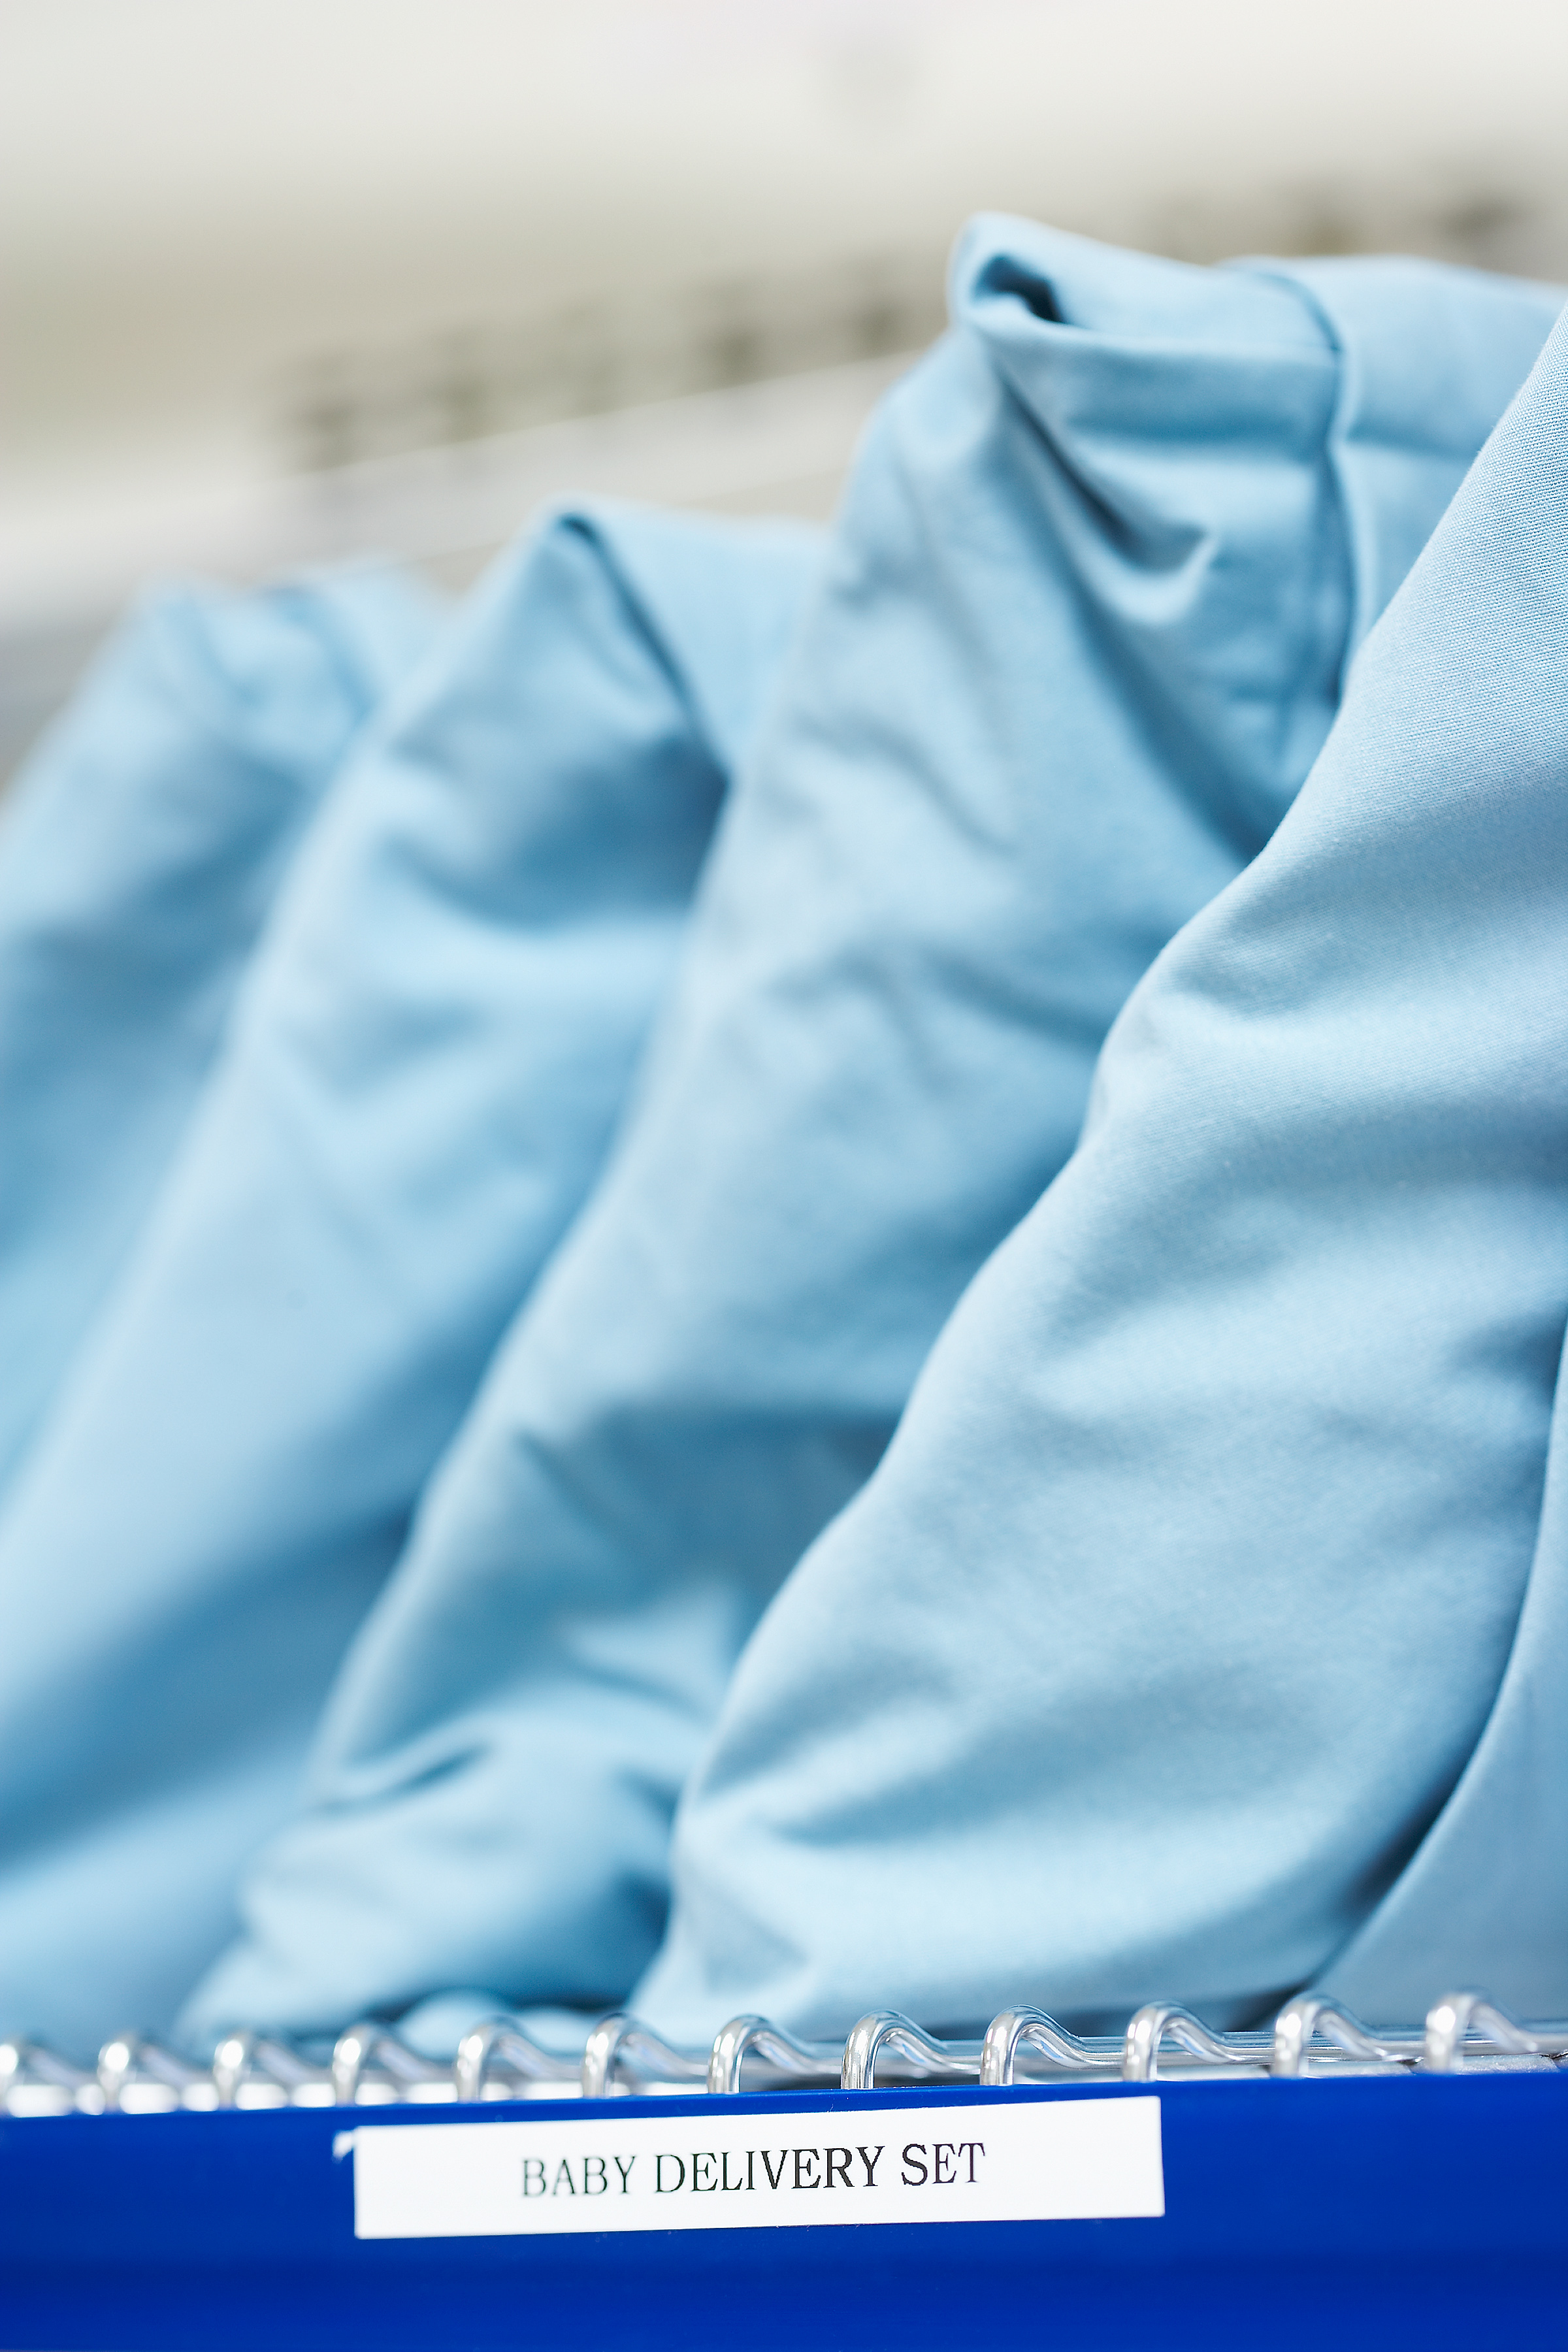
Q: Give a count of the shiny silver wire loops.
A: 12